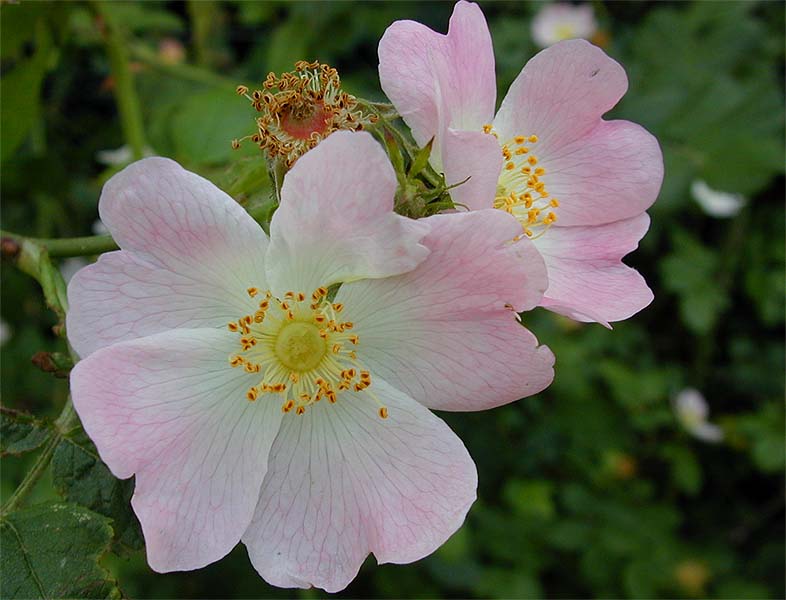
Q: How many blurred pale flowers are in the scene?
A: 3